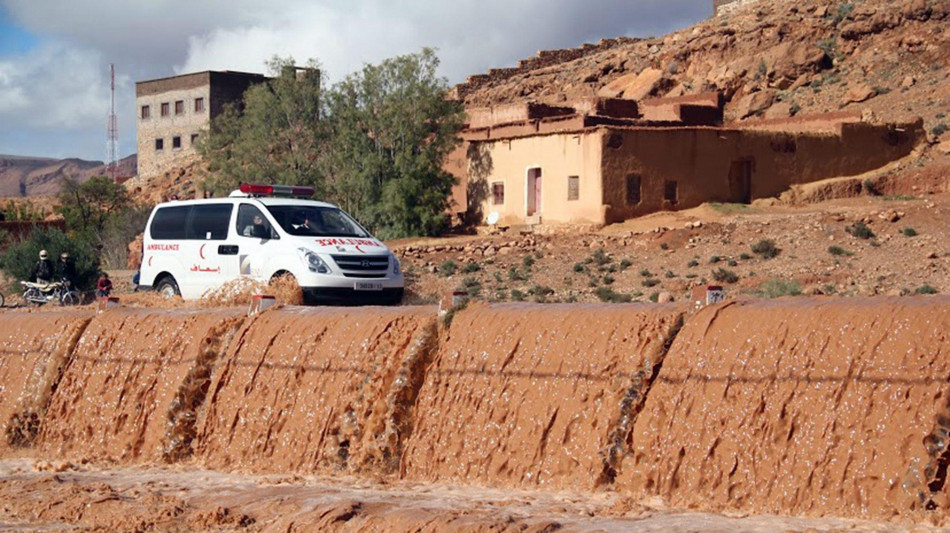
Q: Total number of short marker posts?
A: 4